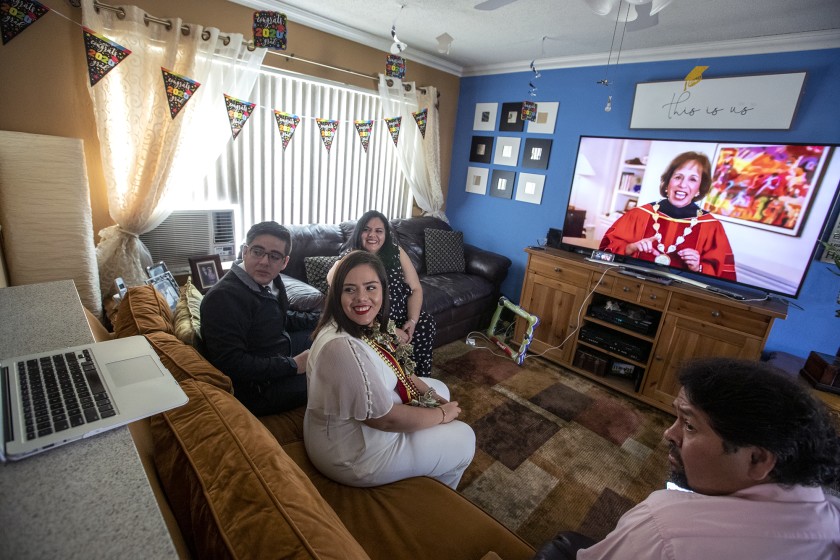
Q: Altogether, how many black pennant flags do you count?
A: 9